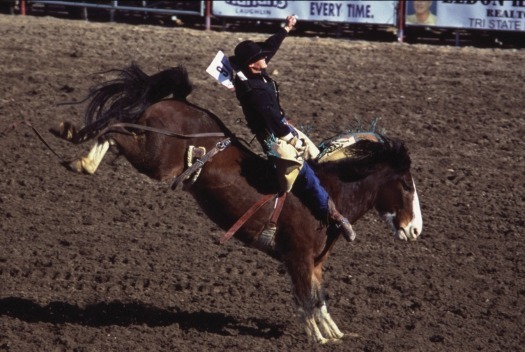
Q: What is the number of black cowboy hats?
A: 1